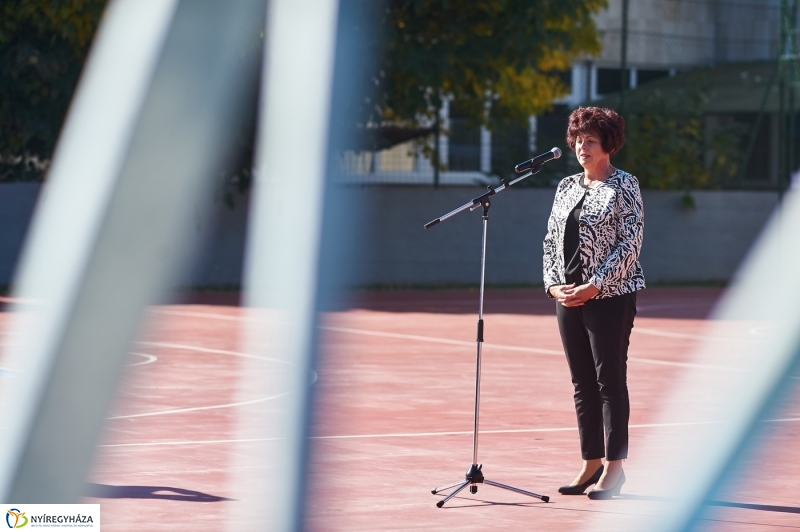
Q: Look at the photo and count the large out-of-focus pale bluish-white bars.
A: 3